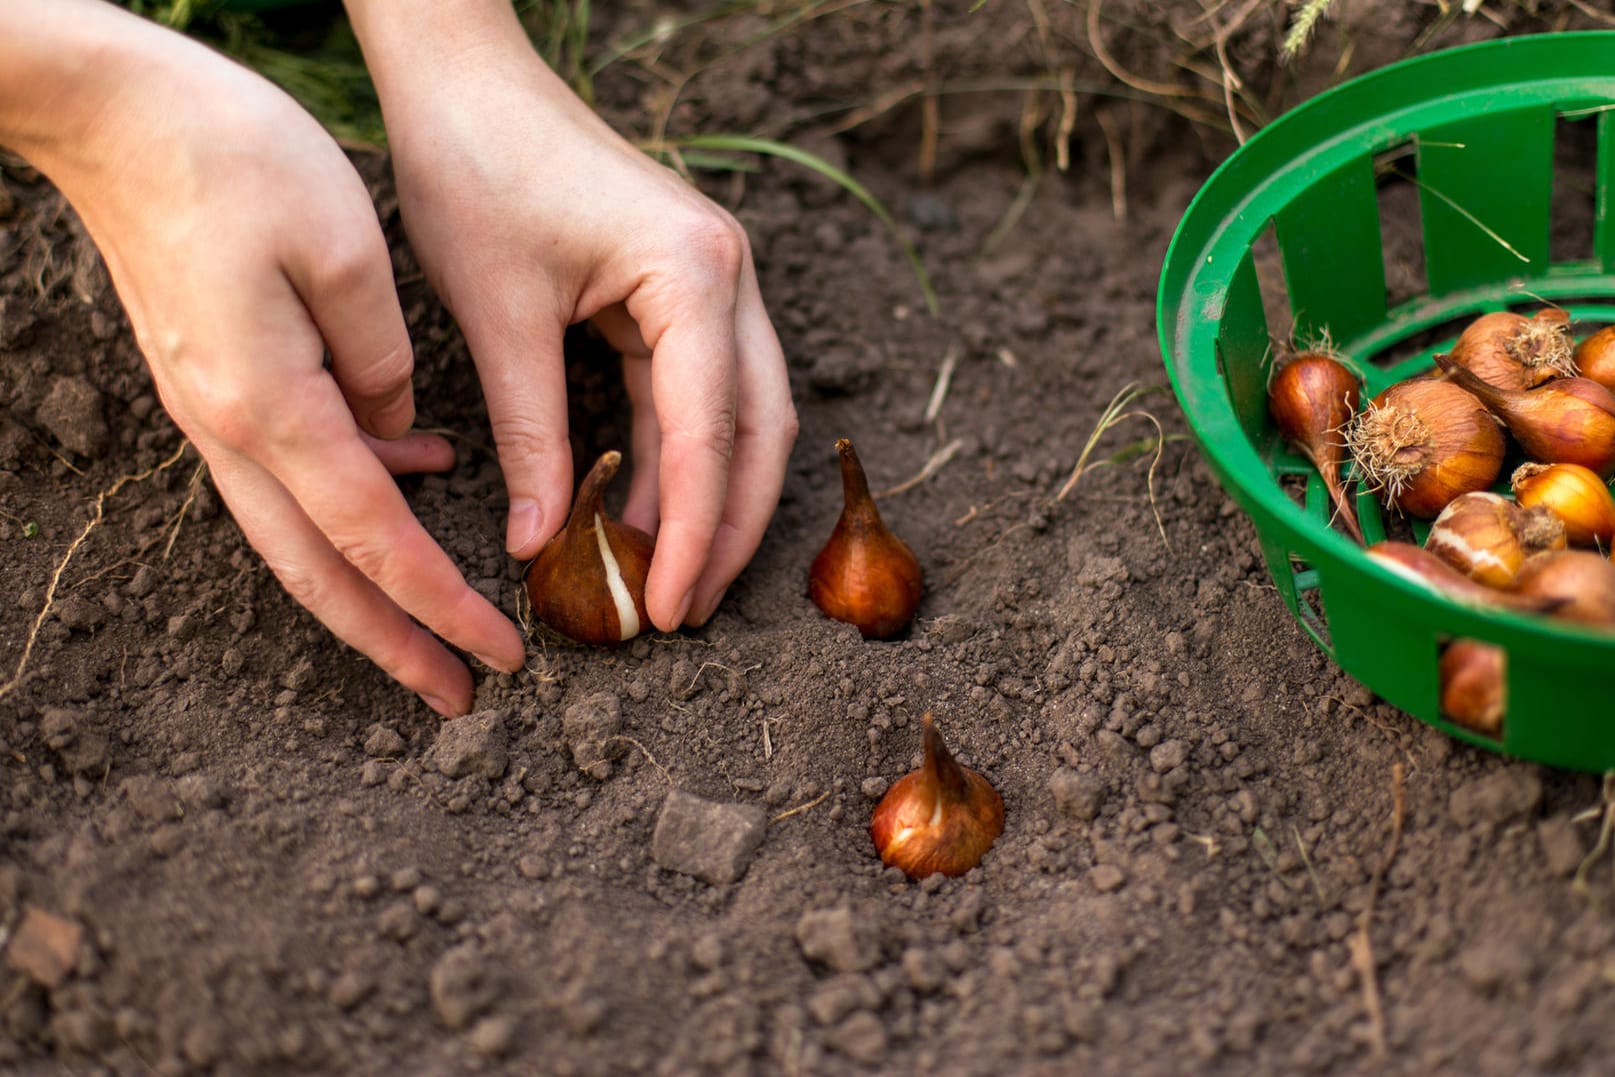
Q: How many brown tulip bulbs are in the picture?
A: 13